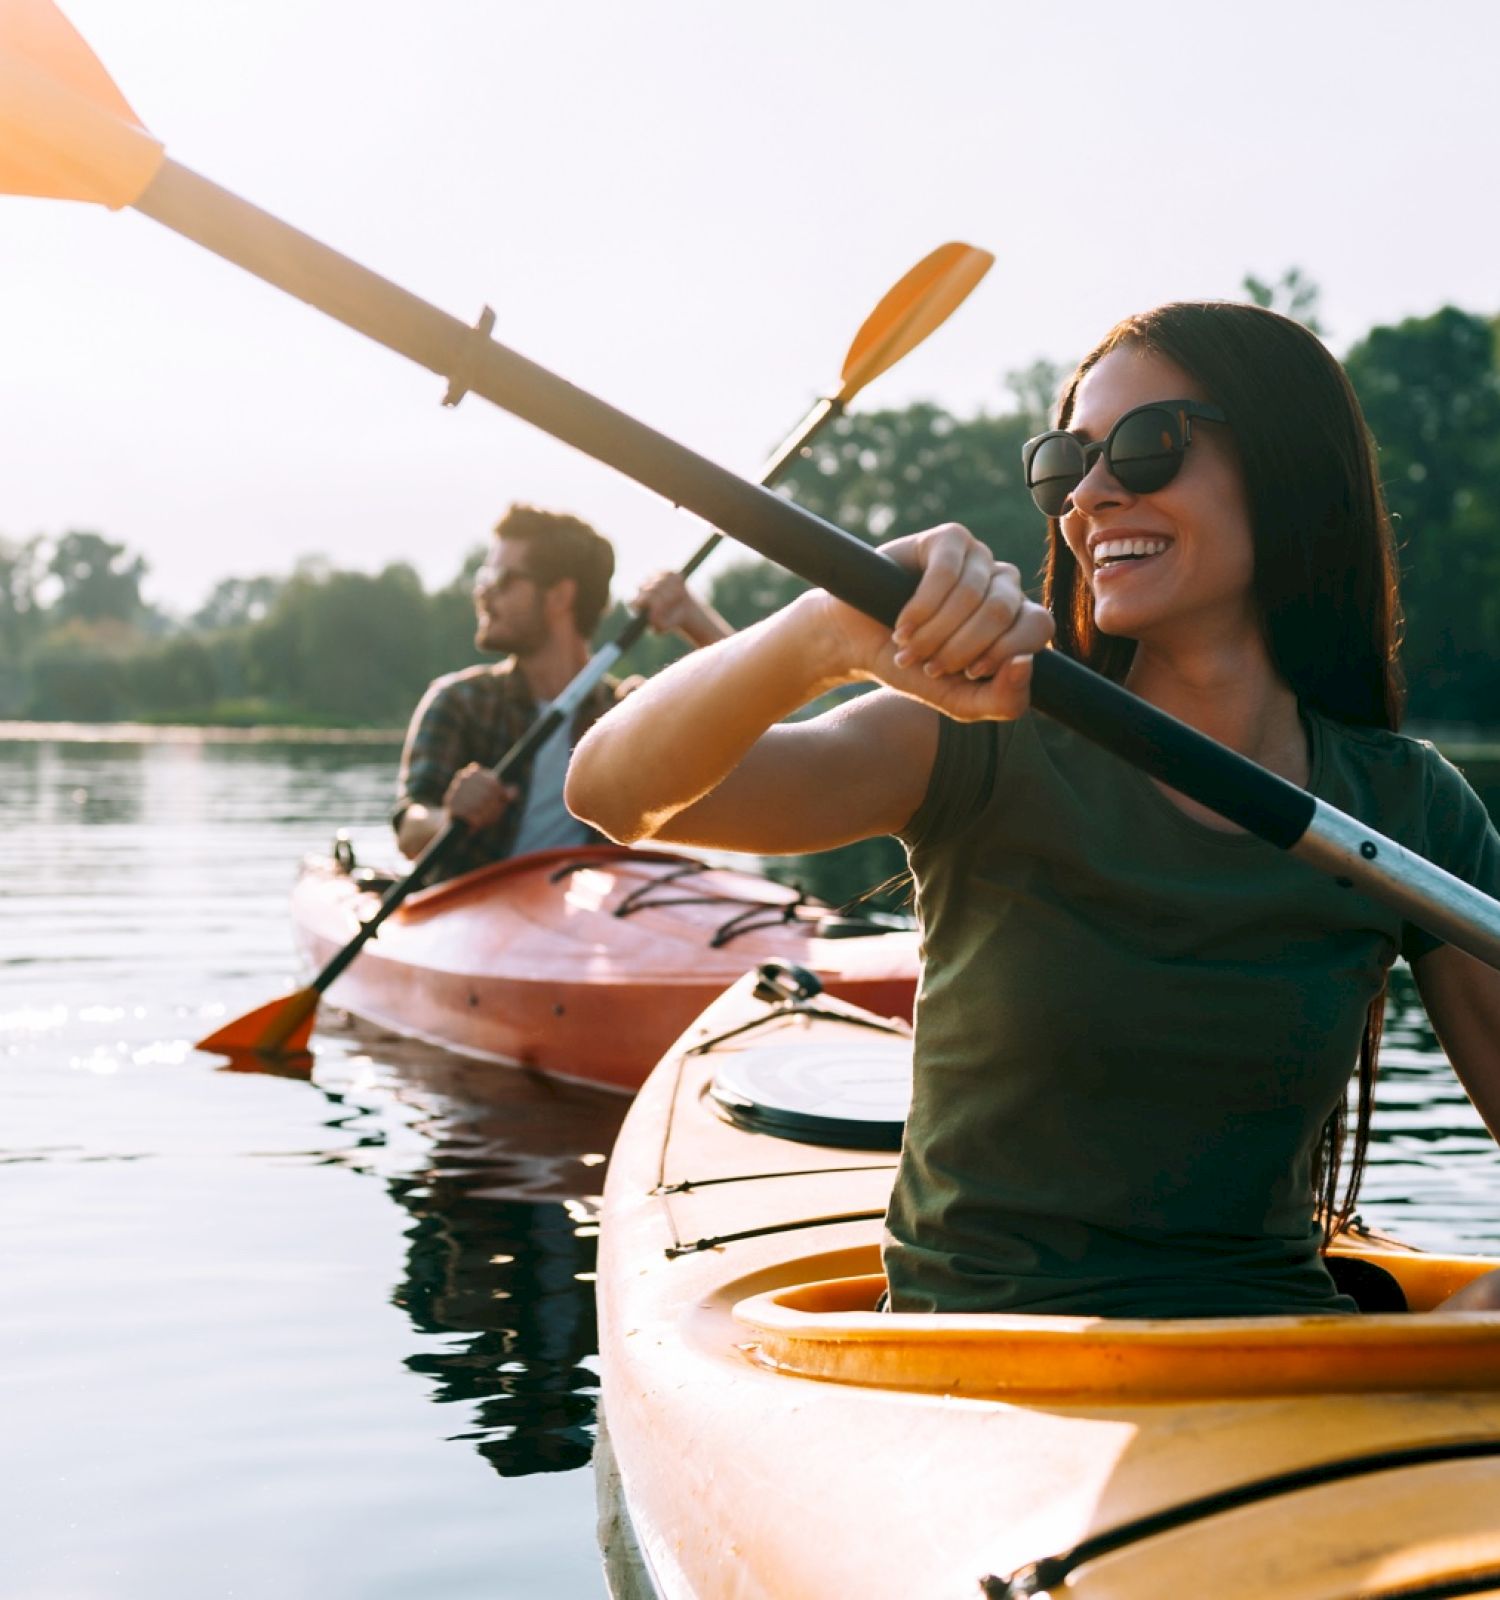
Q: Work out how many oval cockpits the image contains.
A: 2